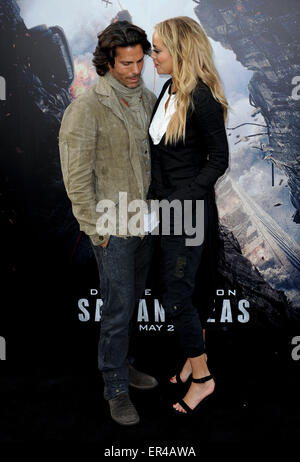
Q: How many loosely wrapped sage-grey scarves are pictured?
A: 1